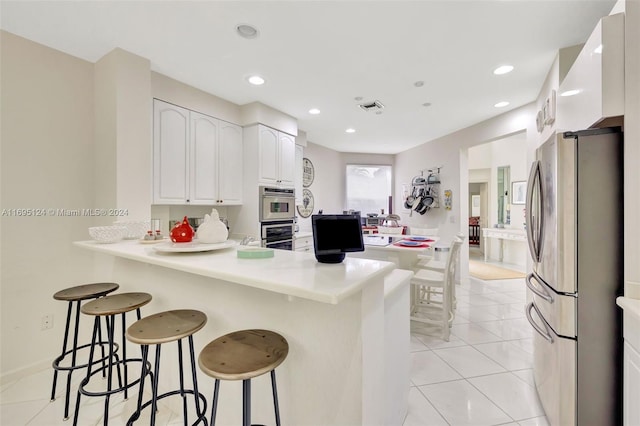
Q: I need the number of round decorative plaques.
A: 2